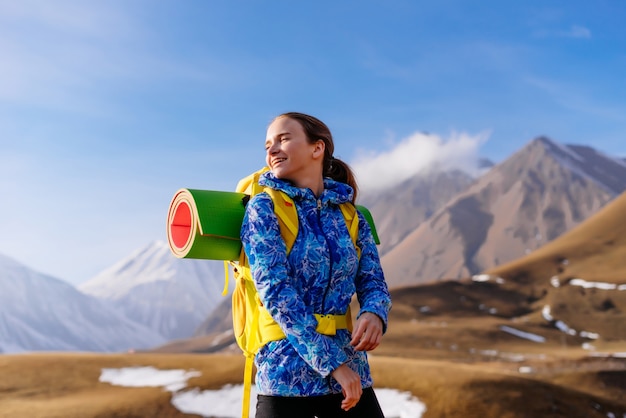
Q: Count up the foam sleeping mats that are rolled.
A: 1